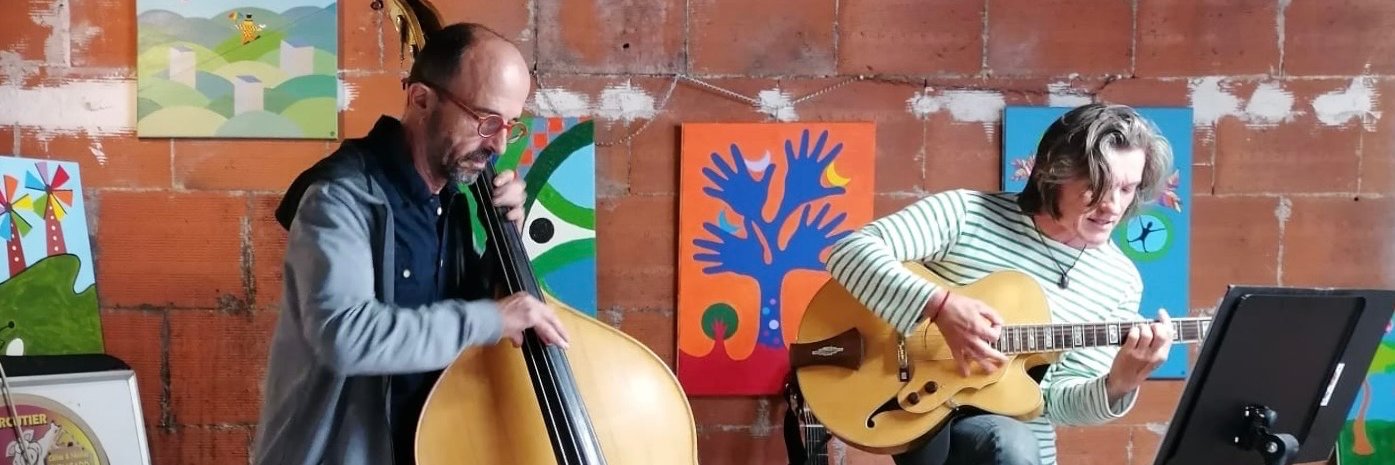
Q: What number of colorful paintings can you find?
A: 6